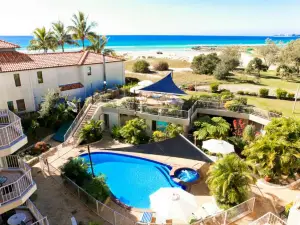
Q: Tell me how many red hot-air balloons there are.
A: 0